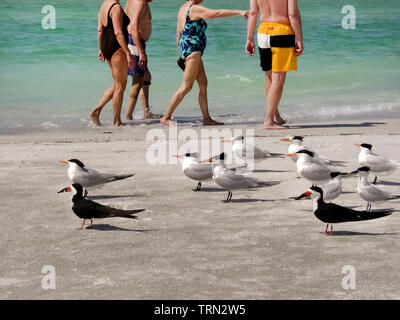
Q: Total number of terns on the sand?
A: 9